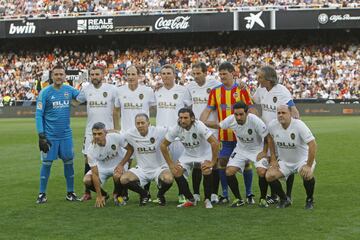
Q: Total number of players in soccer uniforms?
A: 12